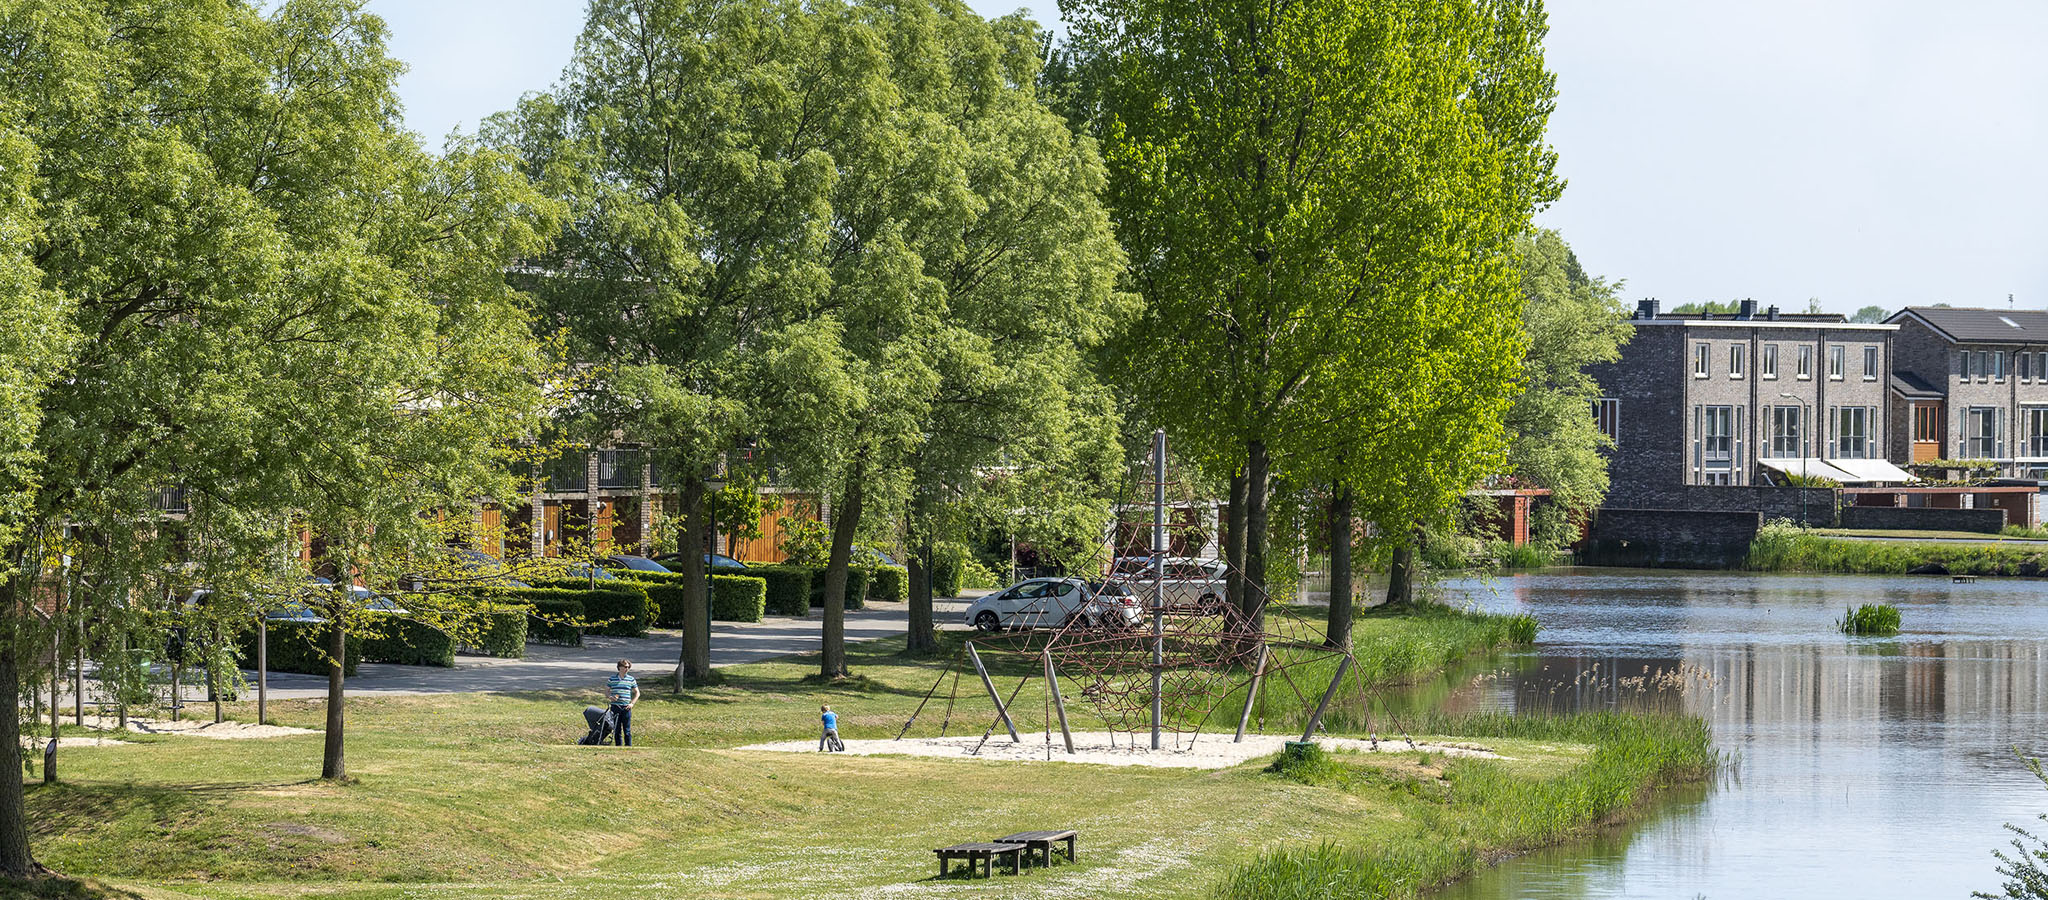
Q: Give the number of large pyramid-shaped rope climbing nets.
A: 1